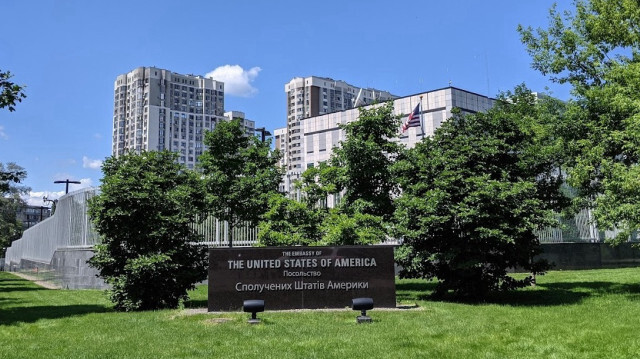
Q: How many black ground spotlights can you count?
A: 2